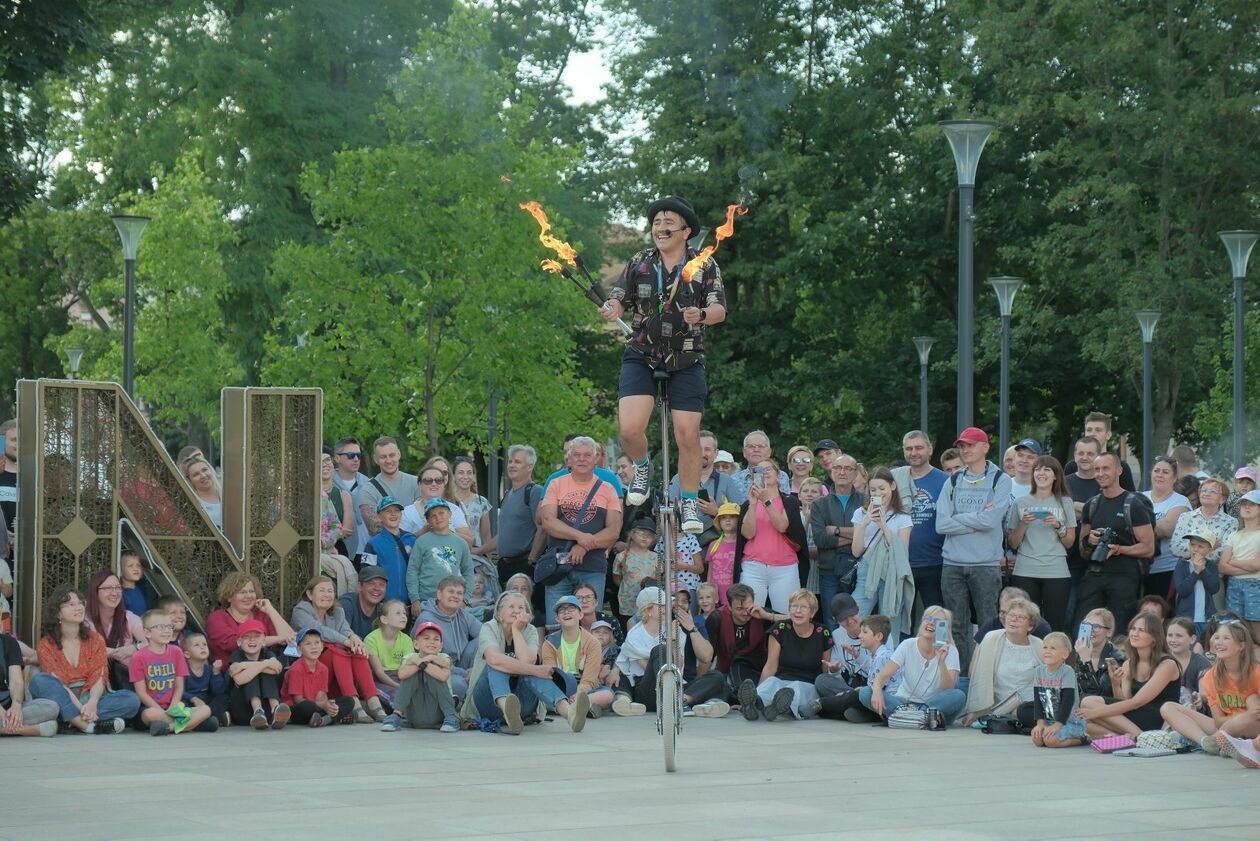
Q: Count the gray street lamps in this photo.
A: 7